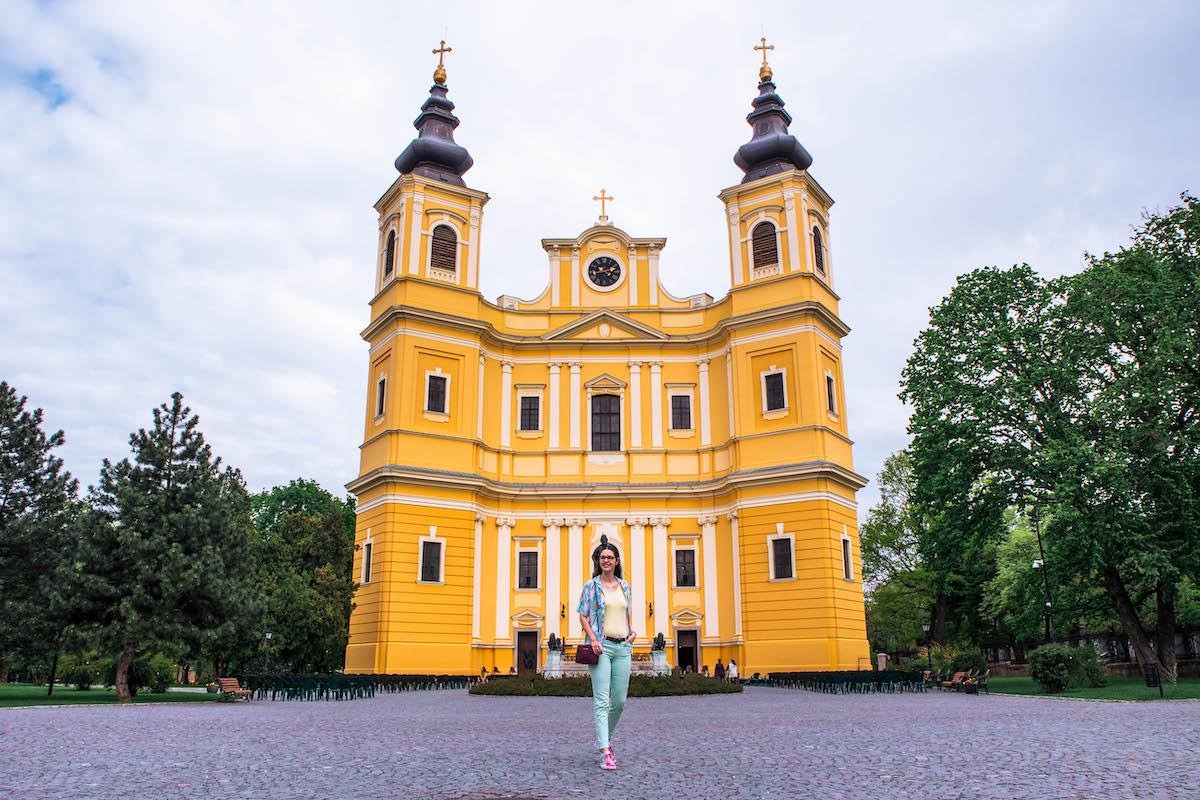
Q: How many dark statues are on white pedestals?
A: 2